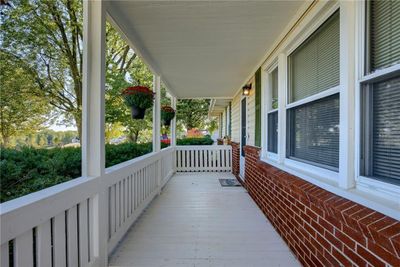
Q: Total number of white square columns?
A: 3